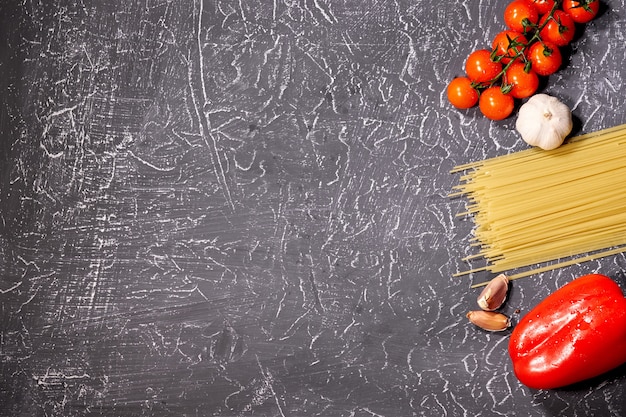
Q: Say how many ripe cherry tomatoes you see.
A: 10